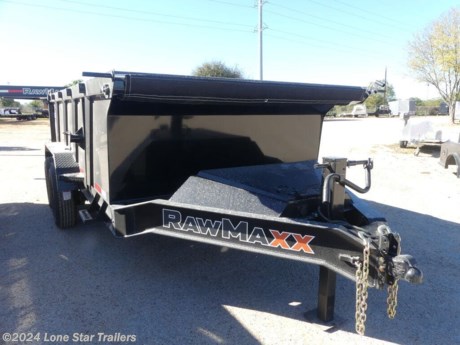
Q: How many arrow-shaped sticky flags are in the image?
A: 0